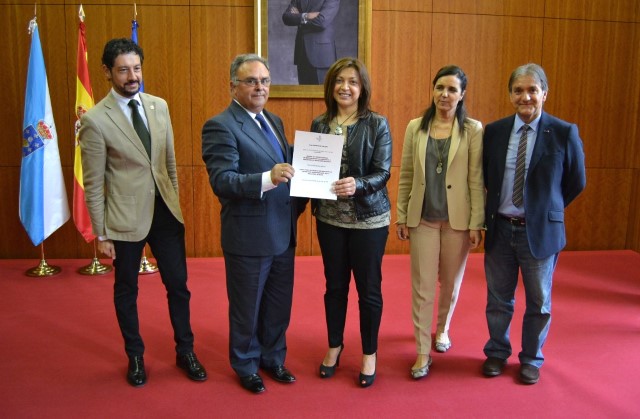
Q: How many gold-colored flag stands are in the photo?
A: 3